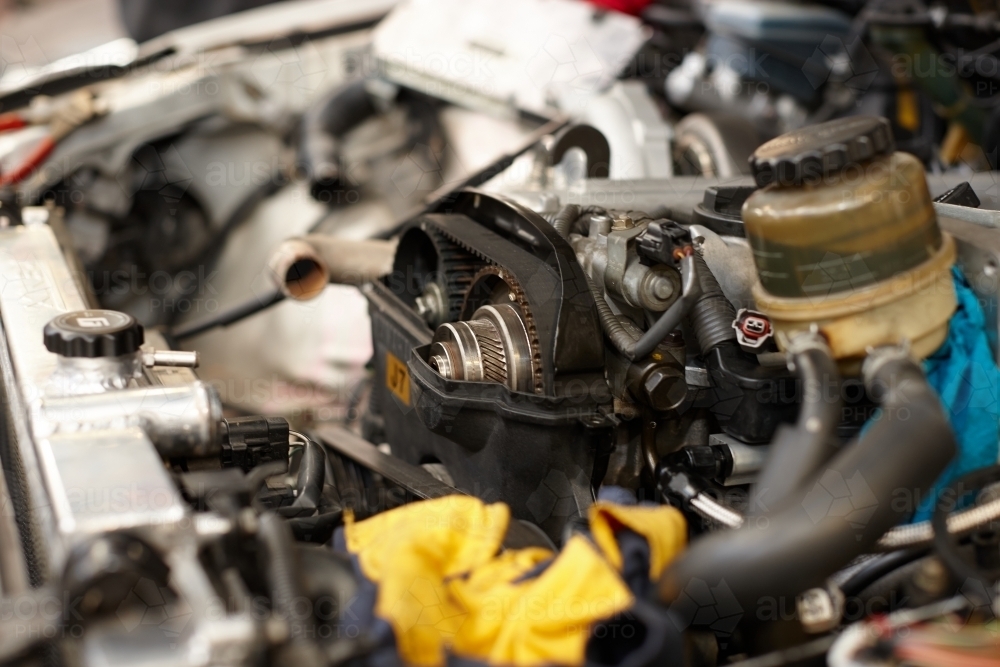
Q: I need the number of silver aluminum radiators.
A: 1